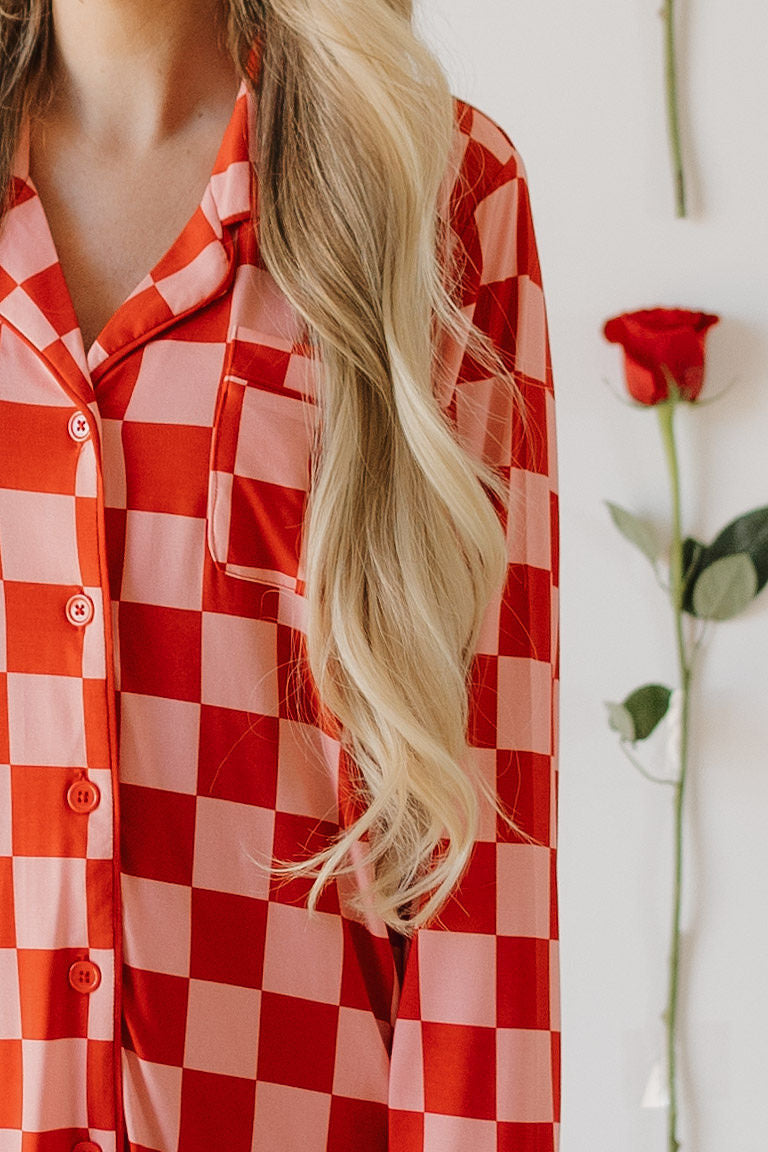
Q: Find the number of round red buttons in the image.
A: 3